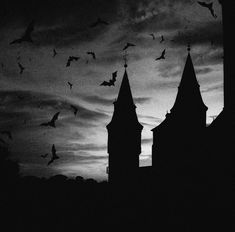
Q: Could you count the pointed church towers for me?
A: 2